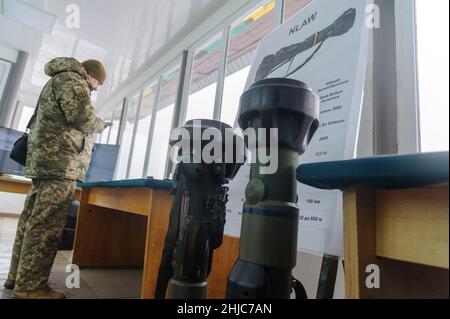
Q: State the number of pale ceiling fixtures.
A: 1